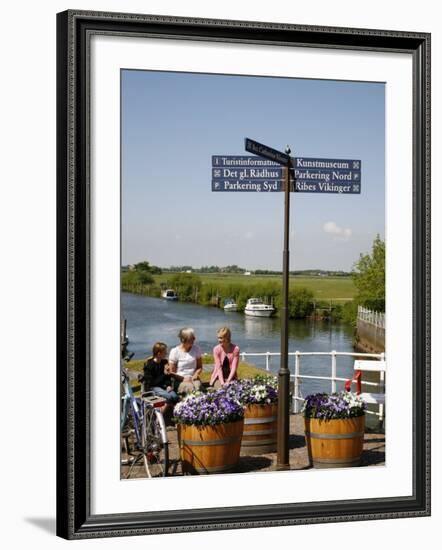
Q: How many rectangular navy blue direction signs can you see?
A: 7